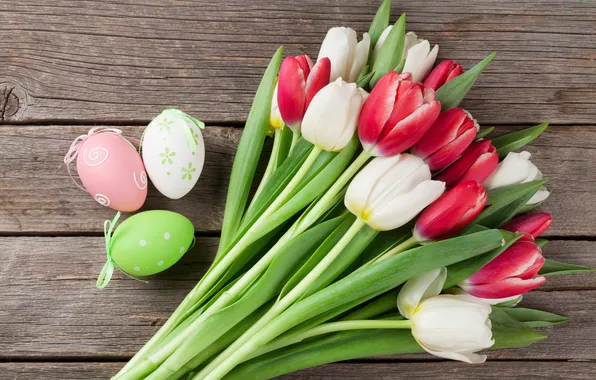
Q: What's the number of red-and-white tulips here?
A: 8